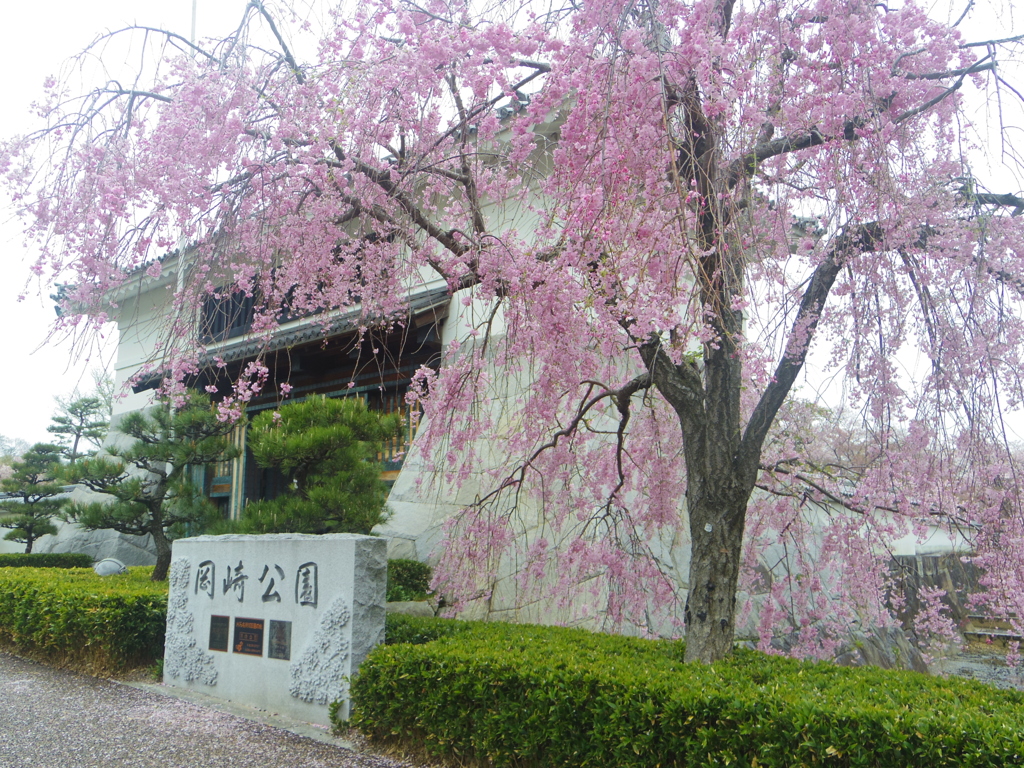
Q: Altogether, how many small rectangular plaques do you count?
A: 3